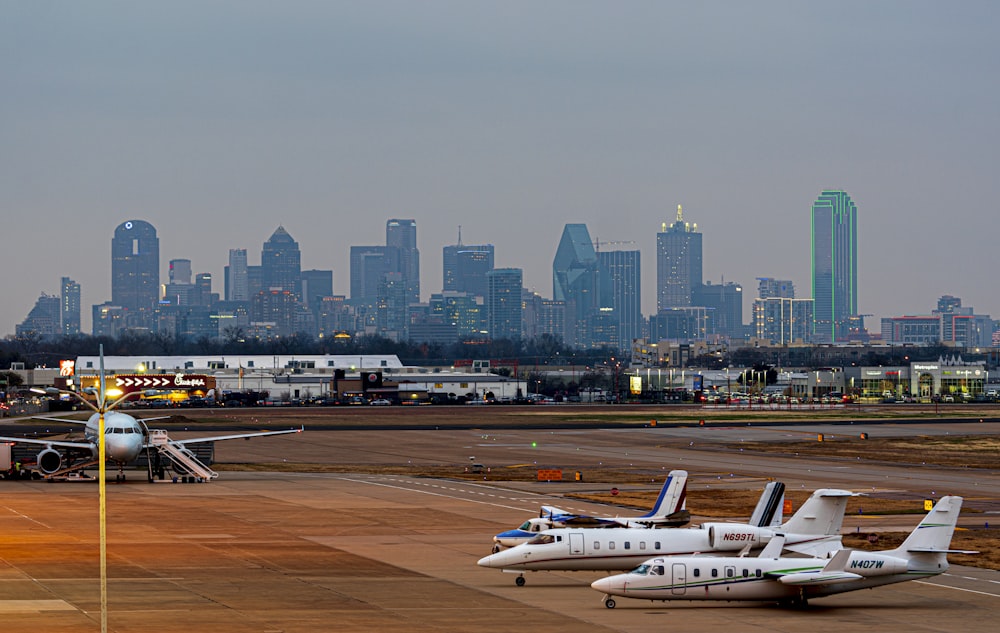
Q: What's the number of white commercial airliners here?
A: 1